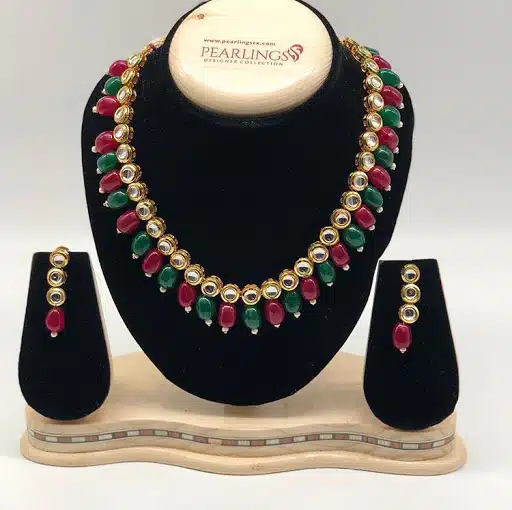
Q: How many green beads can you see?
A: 15